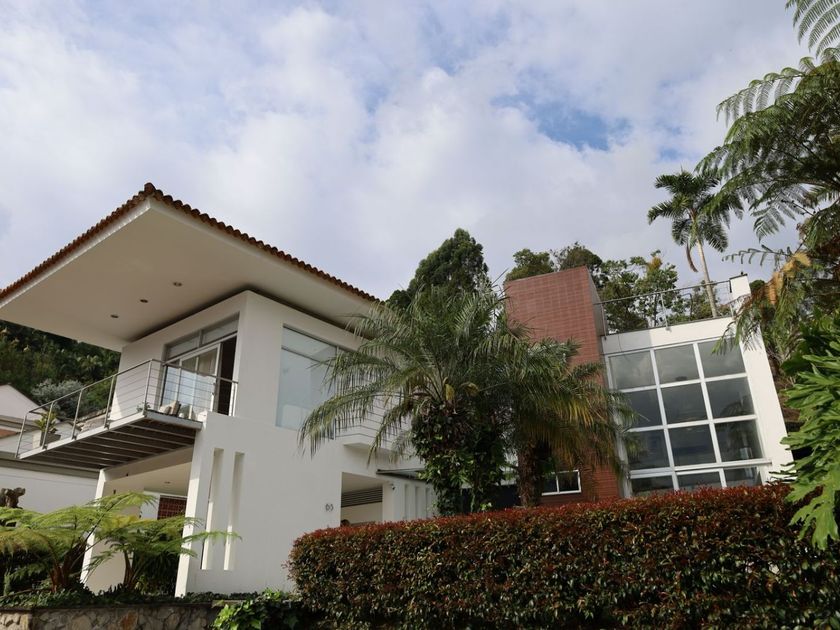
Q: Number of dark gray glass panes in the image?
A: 12